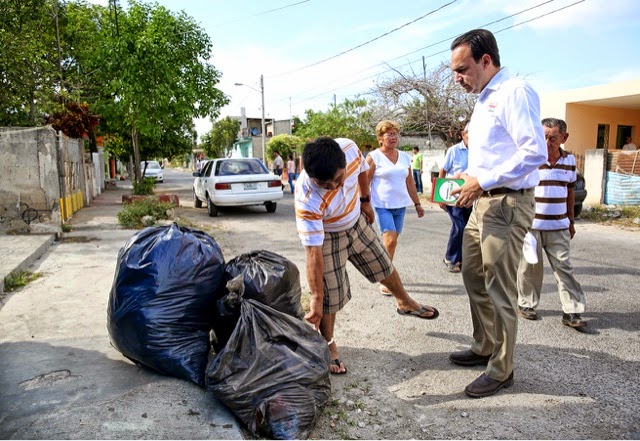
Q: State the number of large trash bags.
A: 3